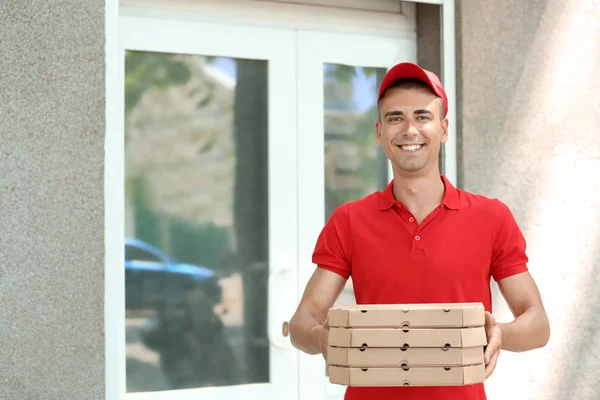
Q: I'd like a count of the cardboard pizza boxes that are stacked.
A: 4